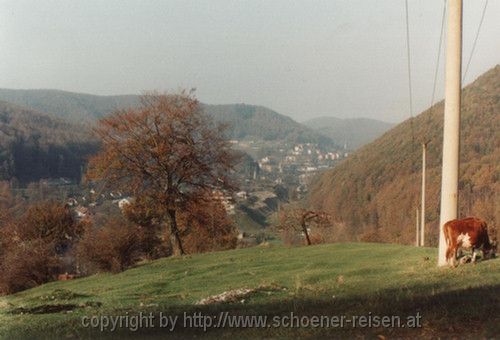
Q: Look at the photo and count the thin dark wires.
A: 3